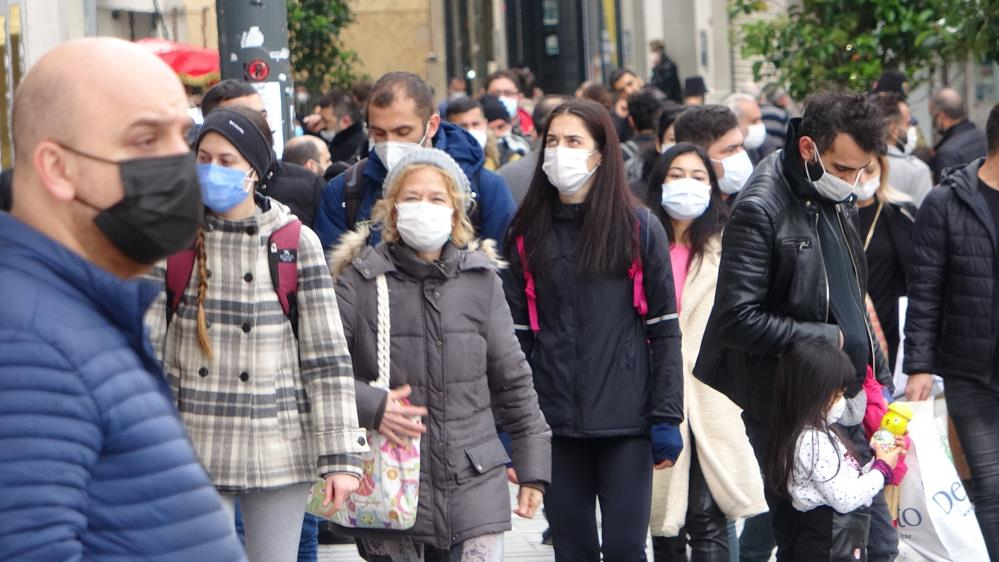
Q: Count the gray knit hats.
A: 1